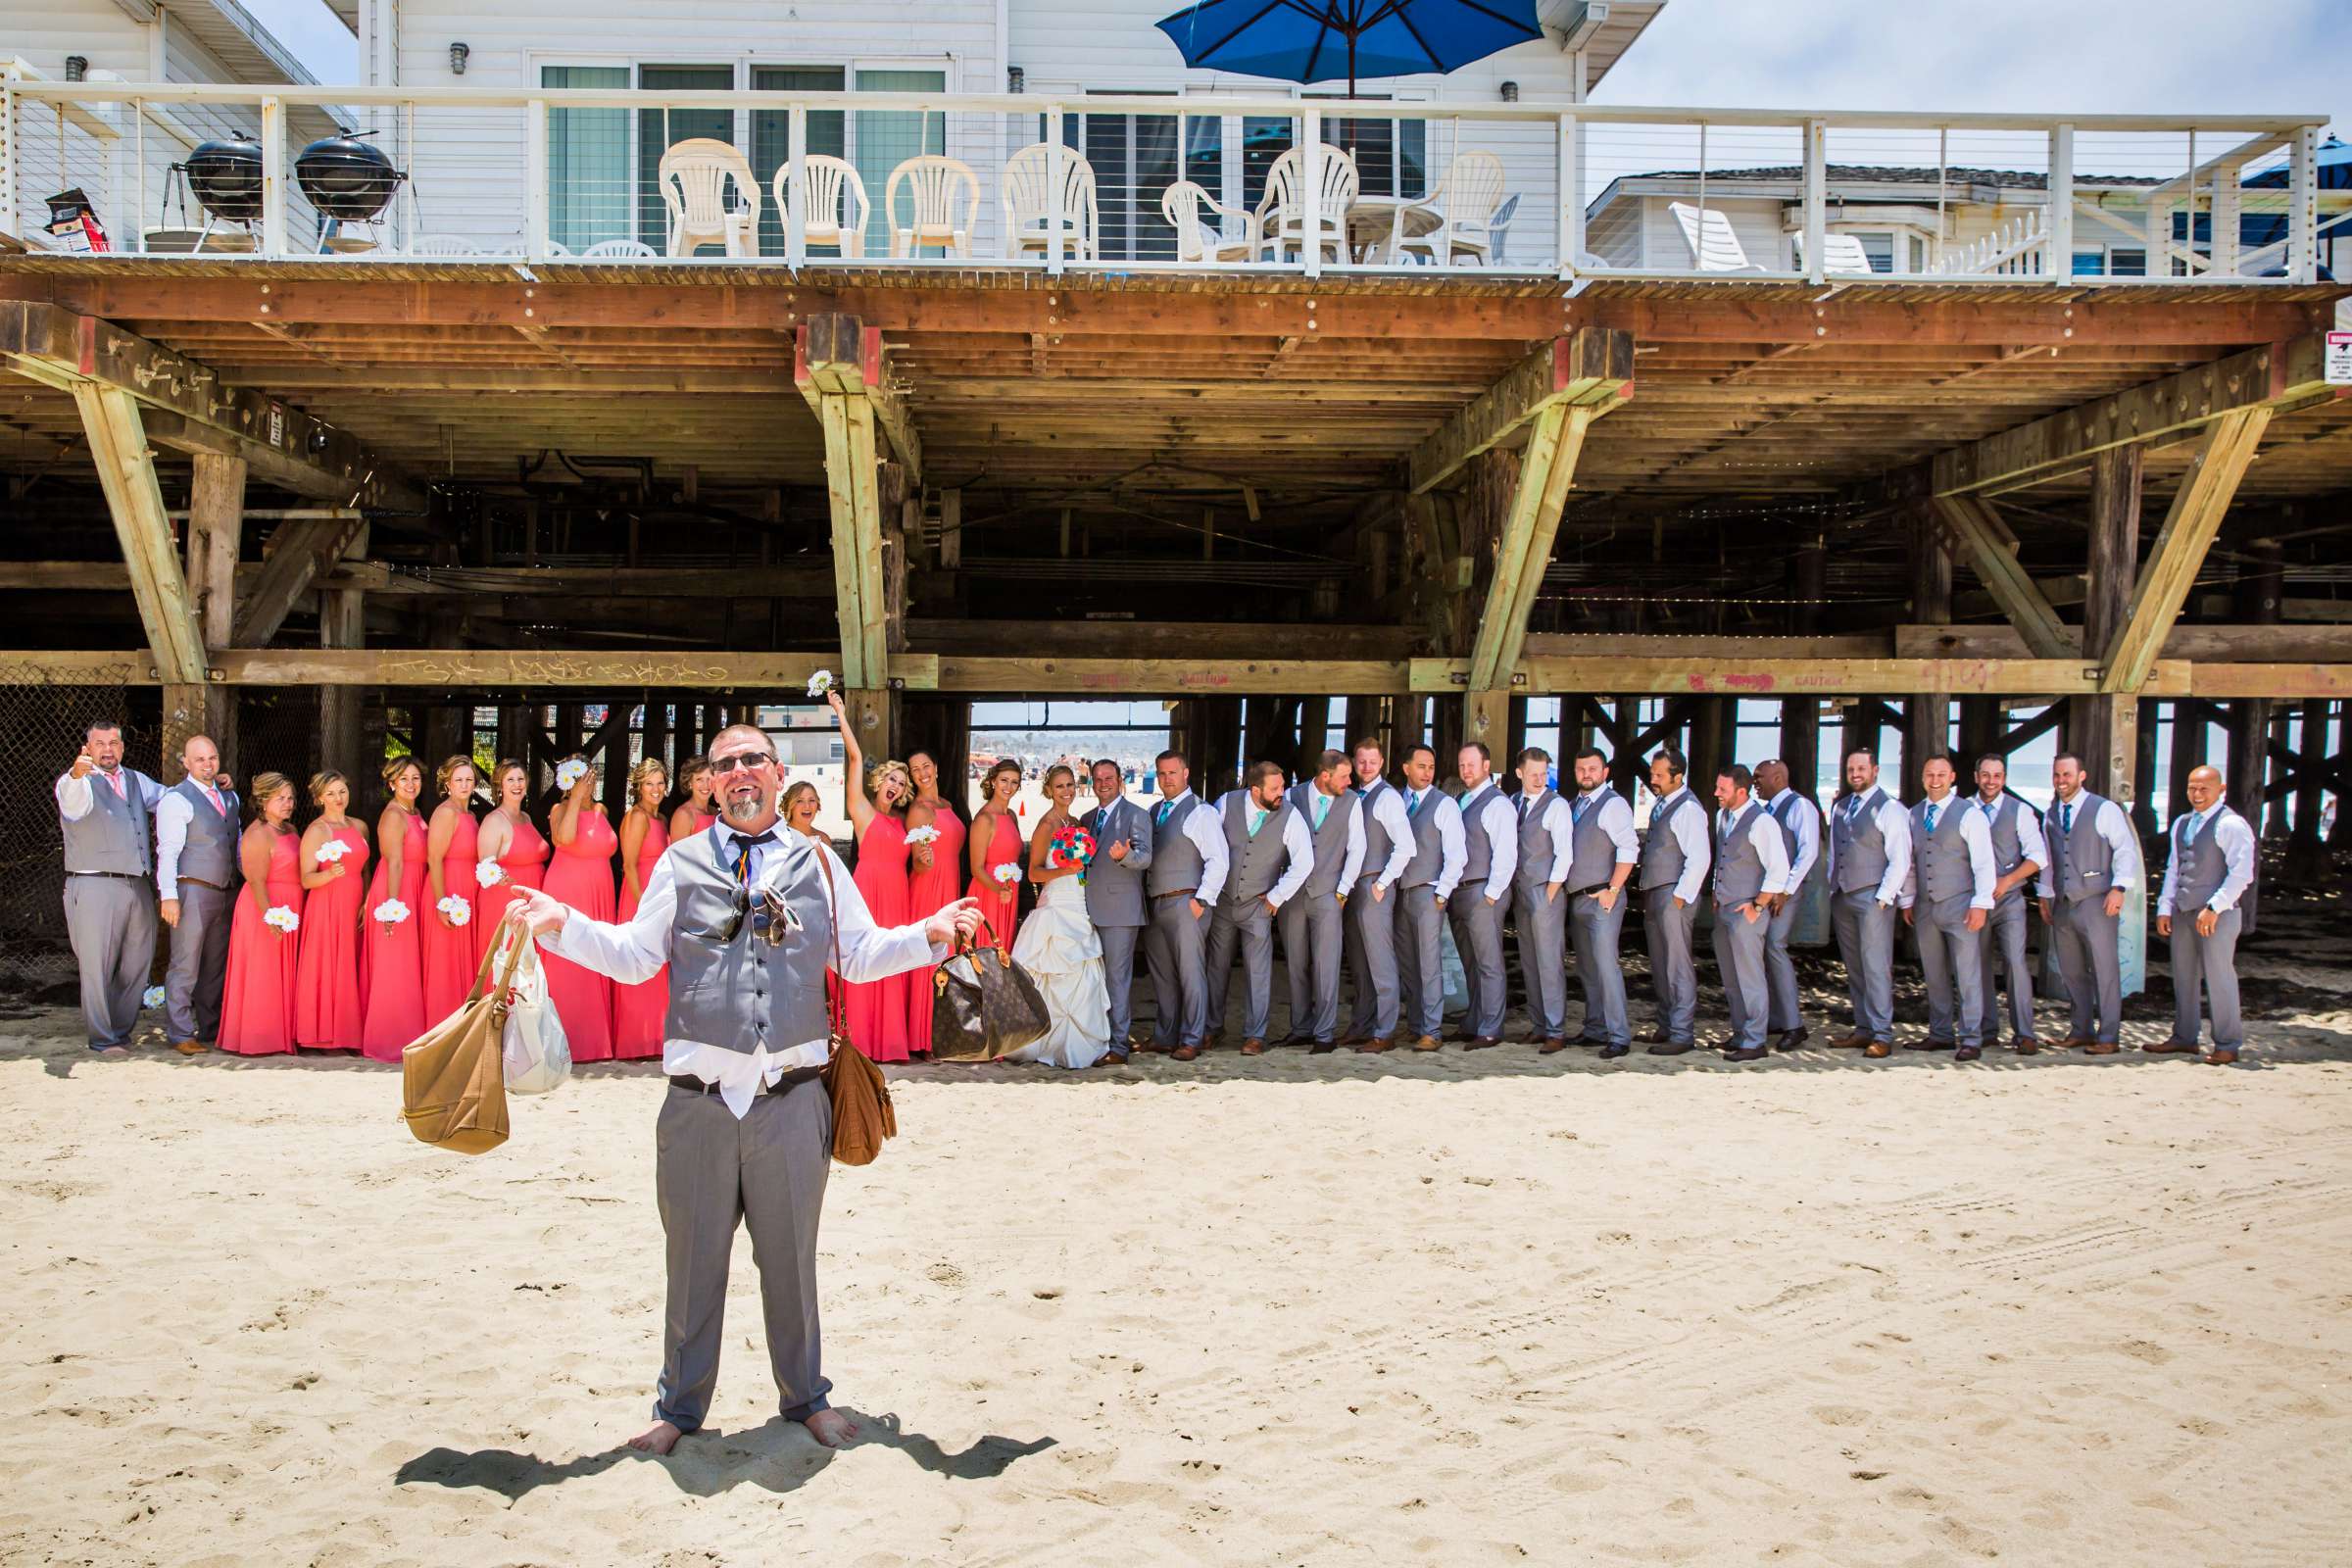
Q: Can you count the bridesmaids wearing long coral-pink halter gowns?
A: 12